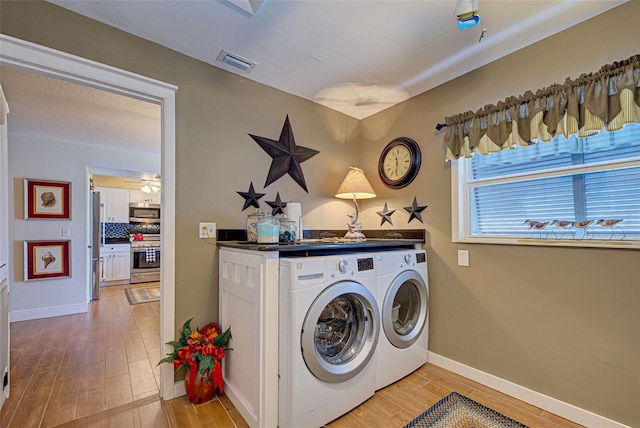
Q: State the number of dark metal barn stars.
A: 5